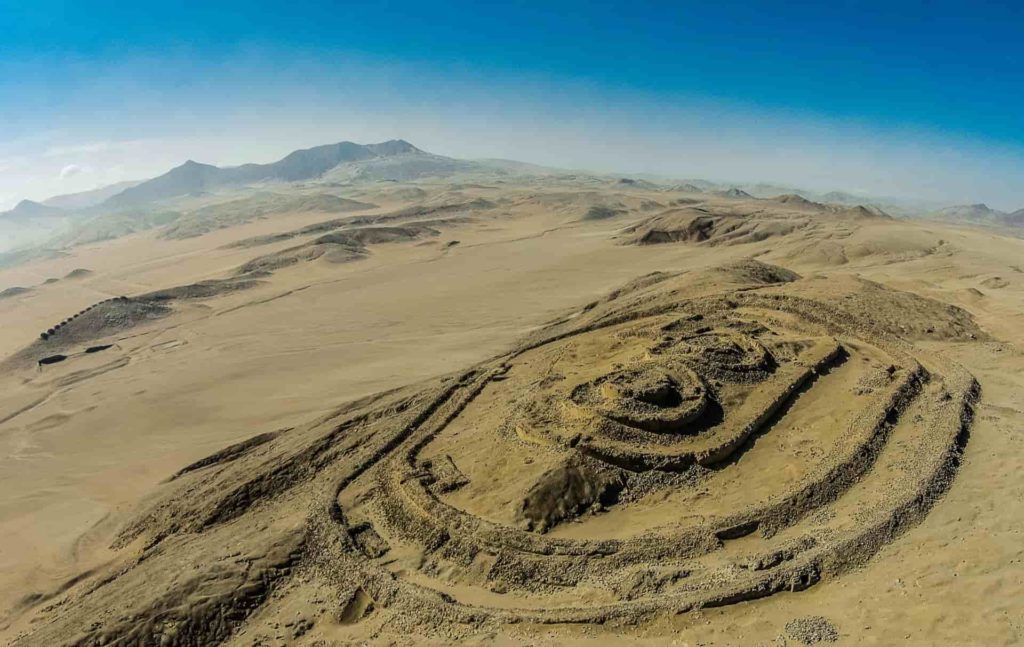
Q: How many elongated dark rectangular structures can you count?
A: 2